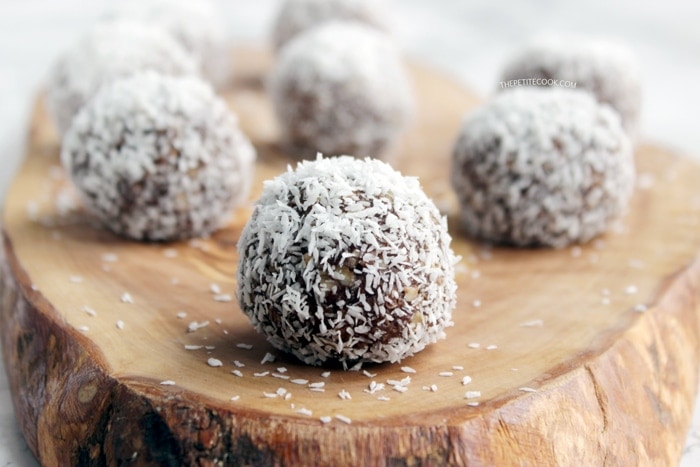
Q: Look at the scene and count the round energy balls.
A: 8